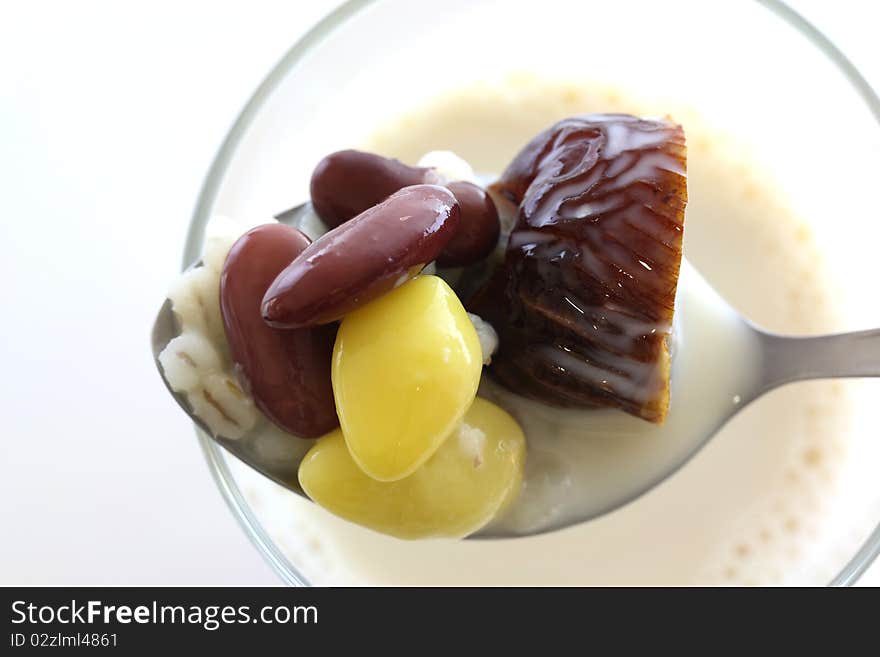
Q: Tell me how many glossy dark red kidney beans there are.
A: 4